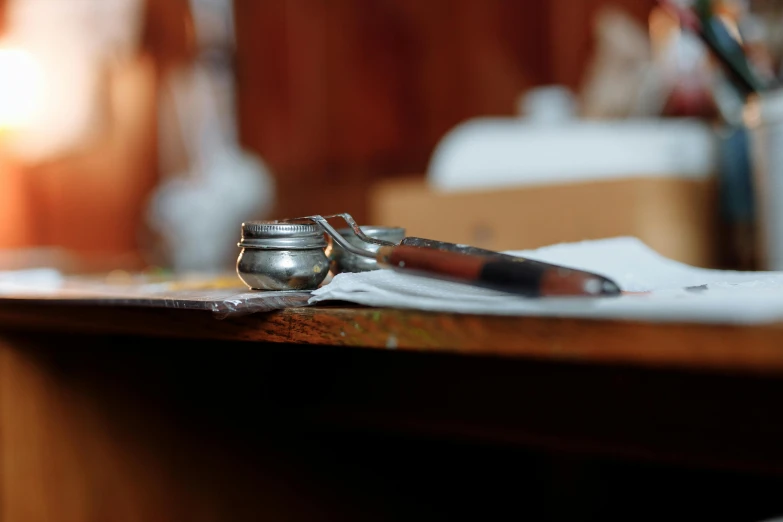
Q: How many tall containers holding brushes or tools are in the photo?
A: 1